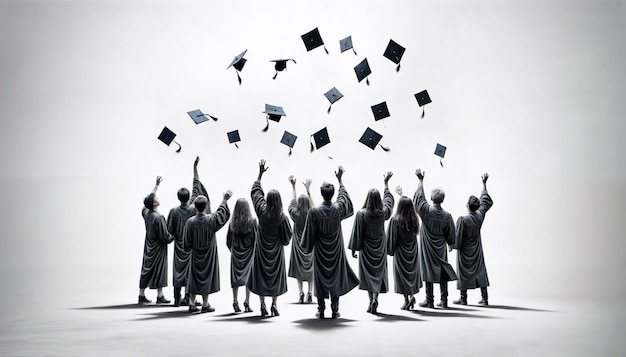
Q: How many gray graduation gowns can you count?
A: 11